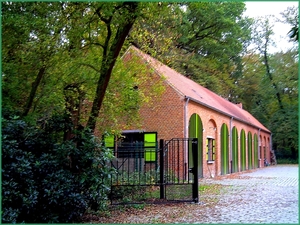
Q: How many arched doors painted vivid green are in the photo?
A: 6